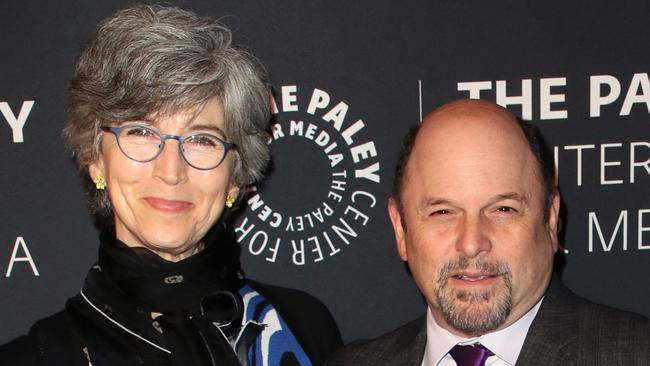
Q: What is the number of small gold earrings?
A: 2